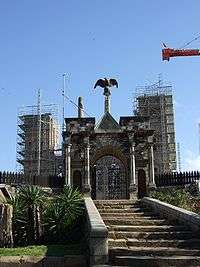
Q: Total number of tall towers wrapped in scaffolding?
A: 2